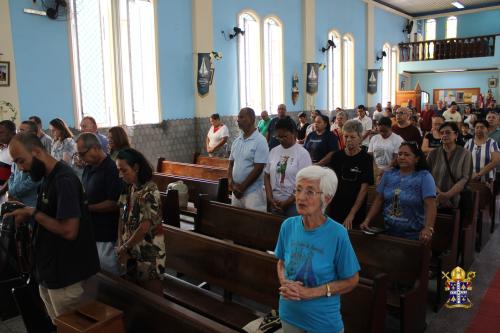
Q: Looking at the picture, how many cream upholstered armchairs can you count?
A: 0